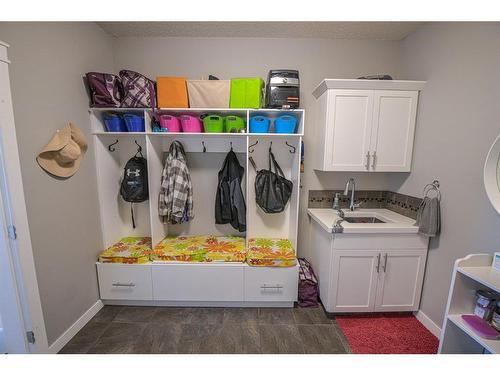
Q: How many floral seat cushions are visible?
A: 3